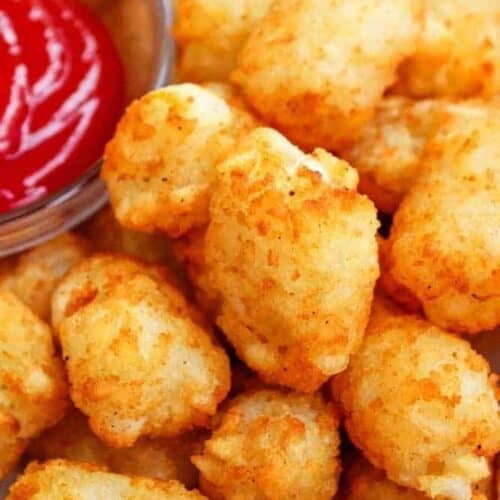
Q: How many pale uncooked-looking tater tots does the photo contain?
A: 0